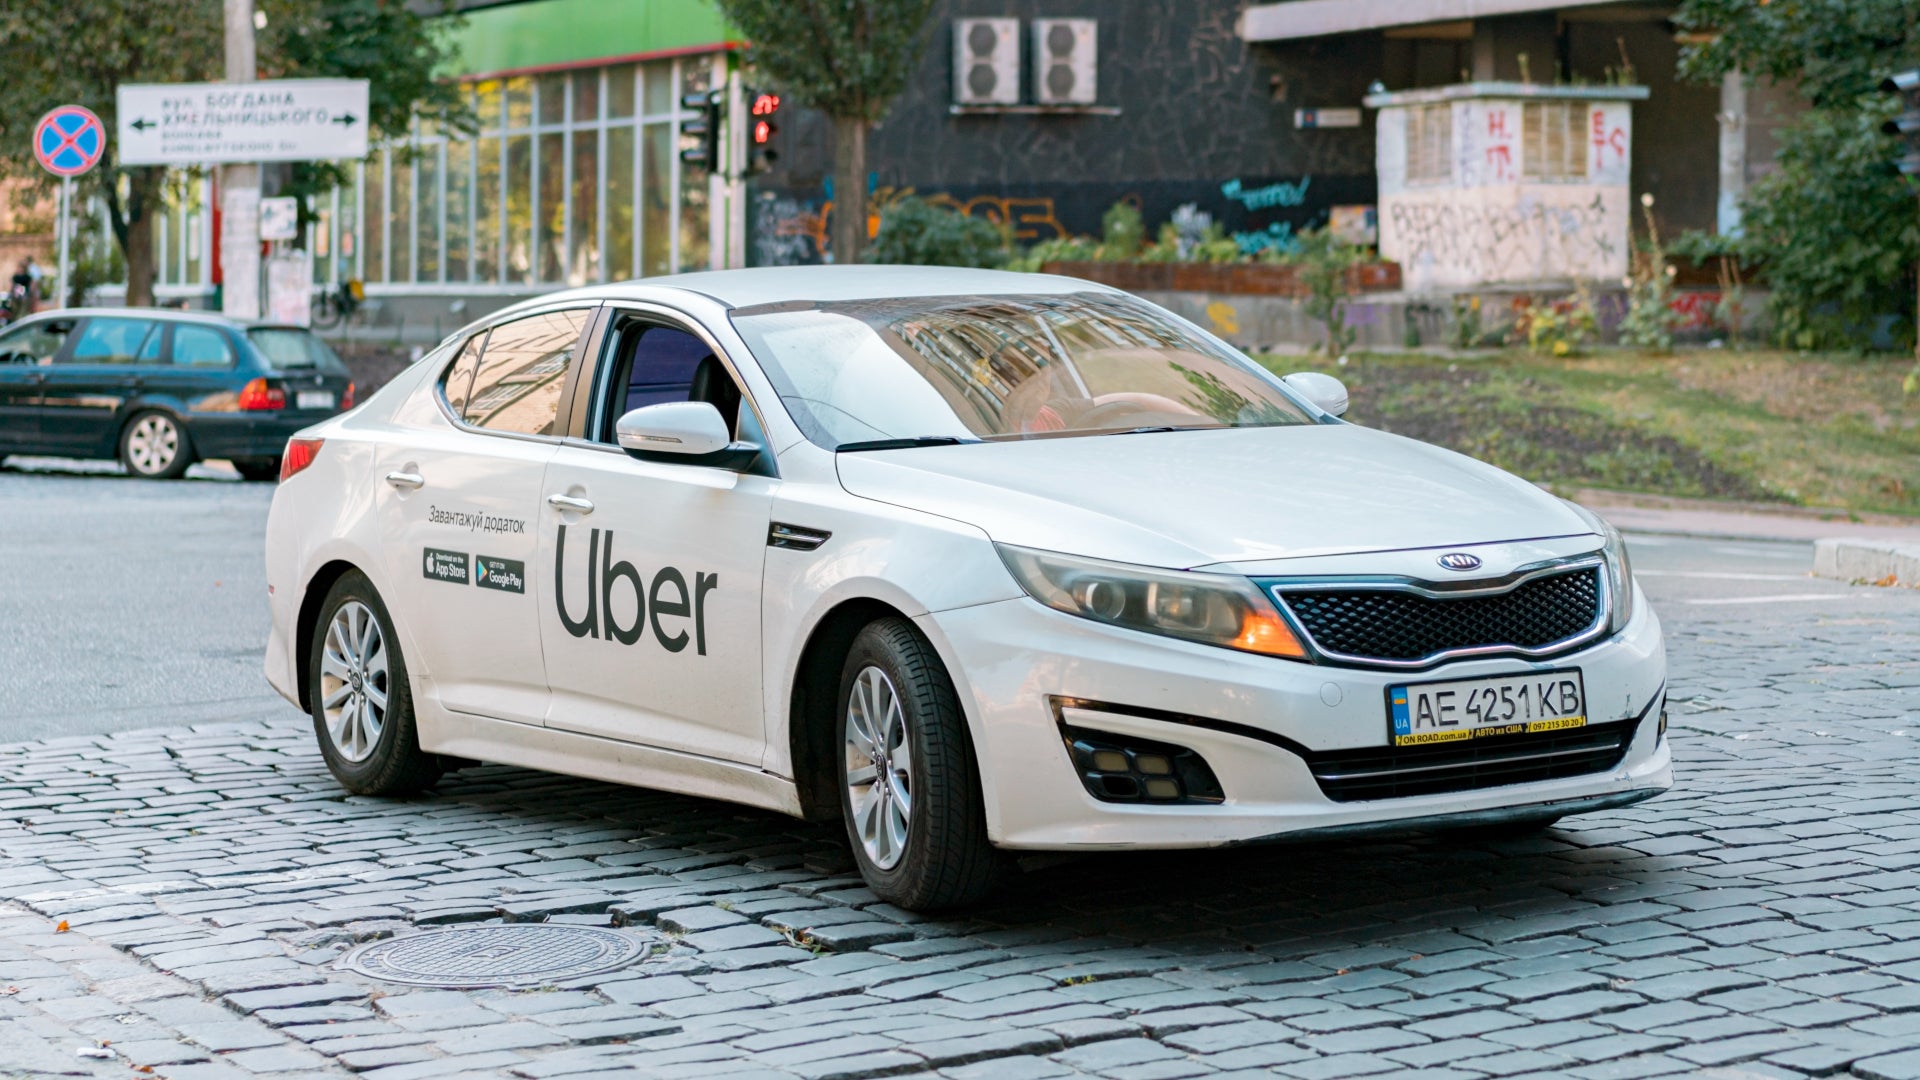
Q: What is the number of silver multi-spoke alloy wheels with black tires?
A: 3